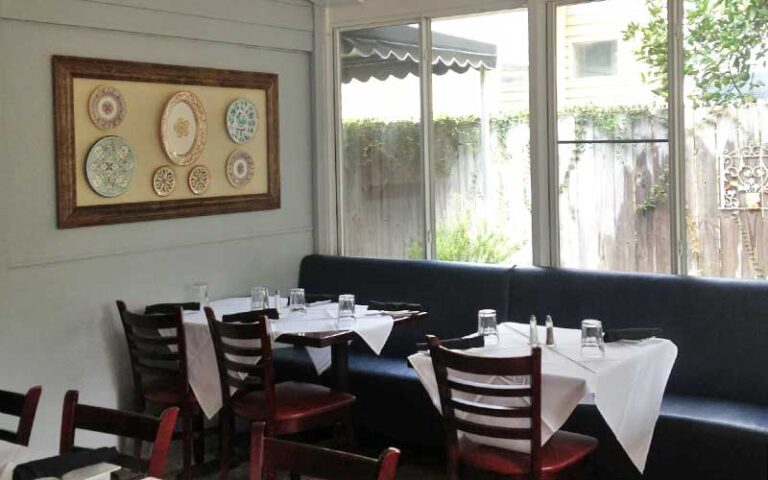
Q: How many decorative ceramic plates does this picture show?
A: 7